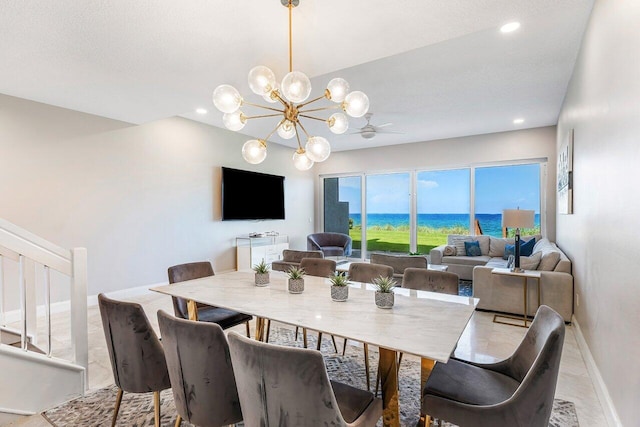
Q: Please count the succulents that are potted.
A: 4